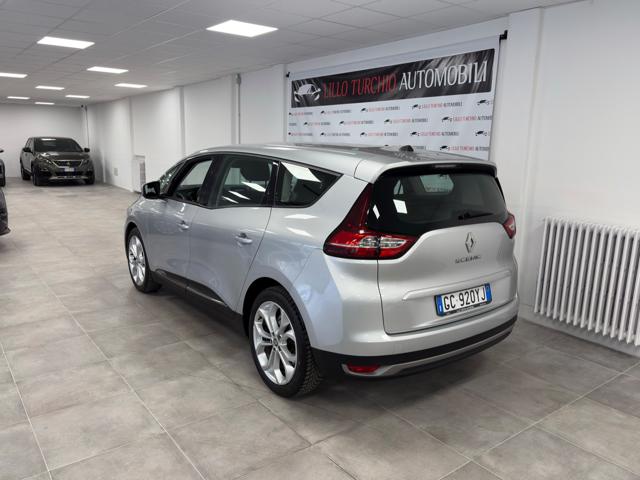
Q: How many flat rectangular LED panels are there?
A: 9